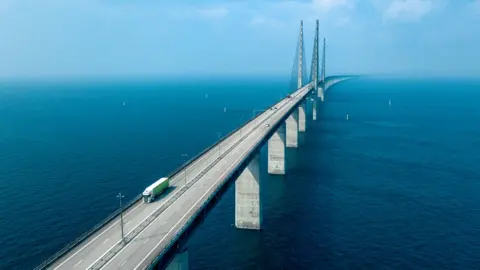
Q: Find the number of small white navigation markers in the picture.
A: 5